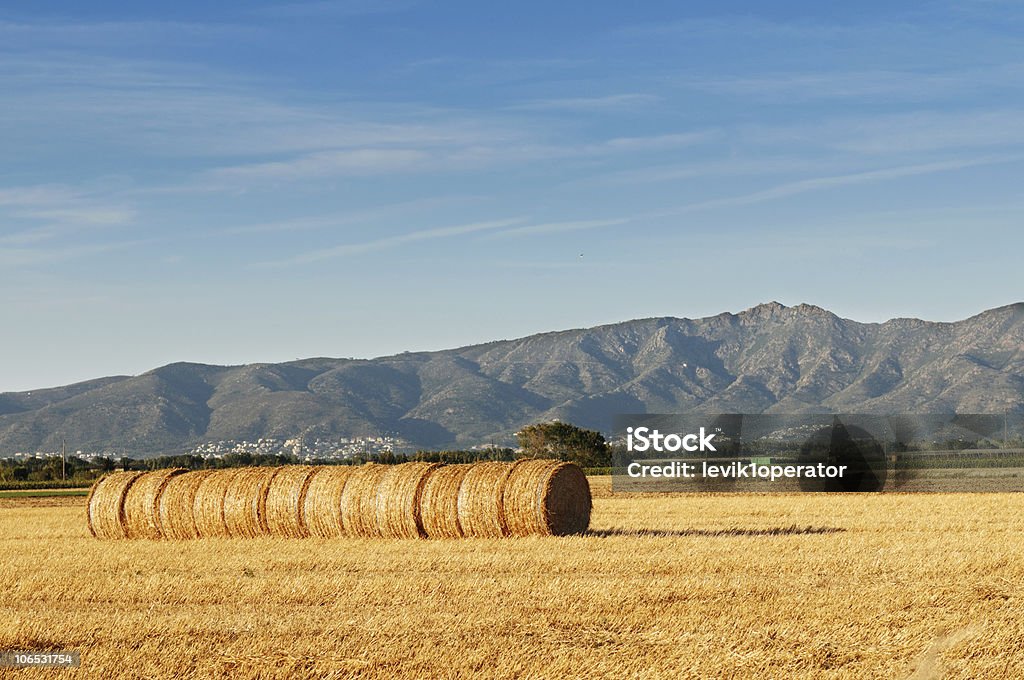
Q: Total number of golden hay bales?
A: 12